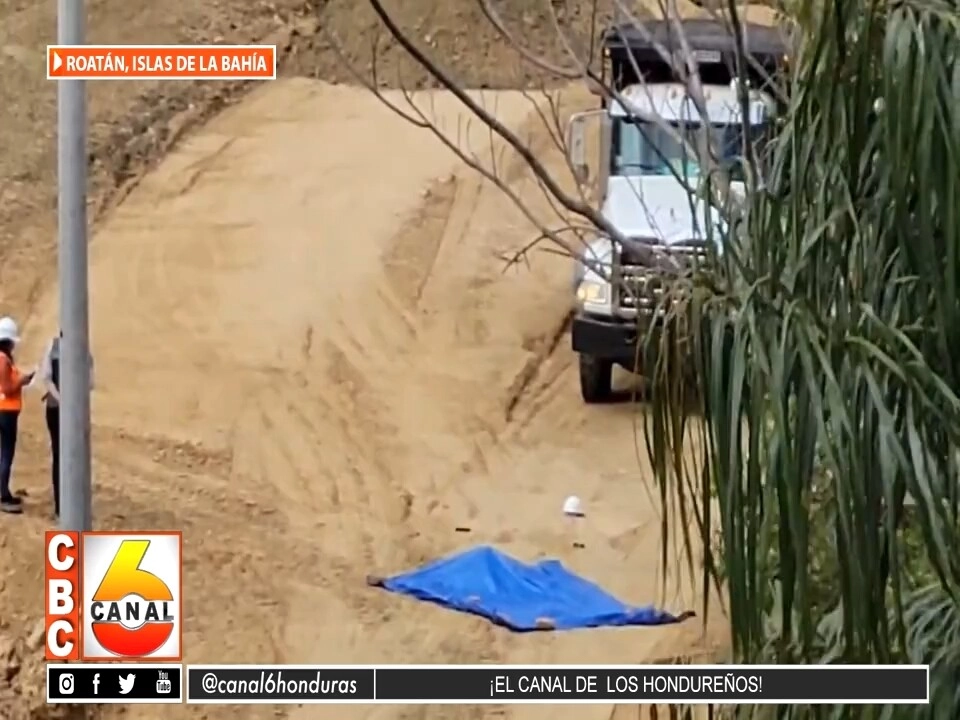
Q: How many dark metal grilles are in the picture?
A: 1